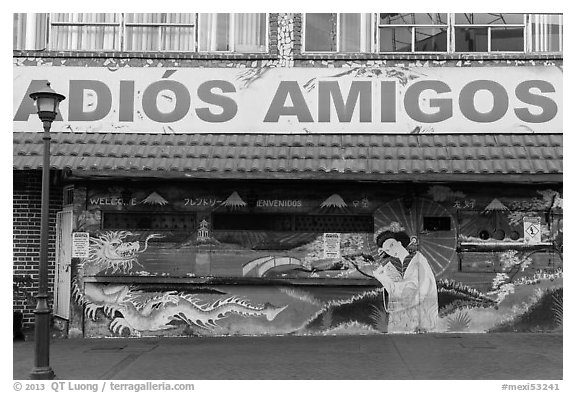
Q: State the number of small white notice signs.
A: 3